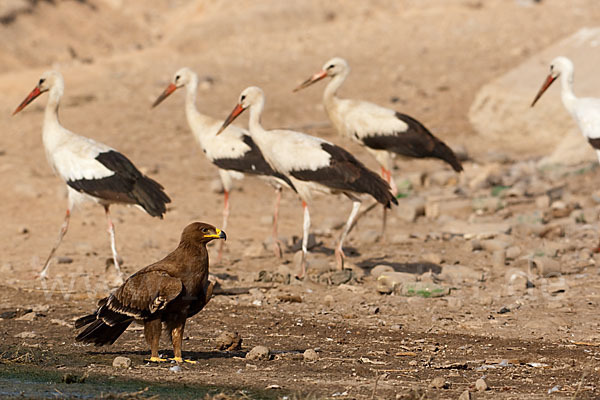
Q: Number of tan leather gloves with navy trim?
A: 0